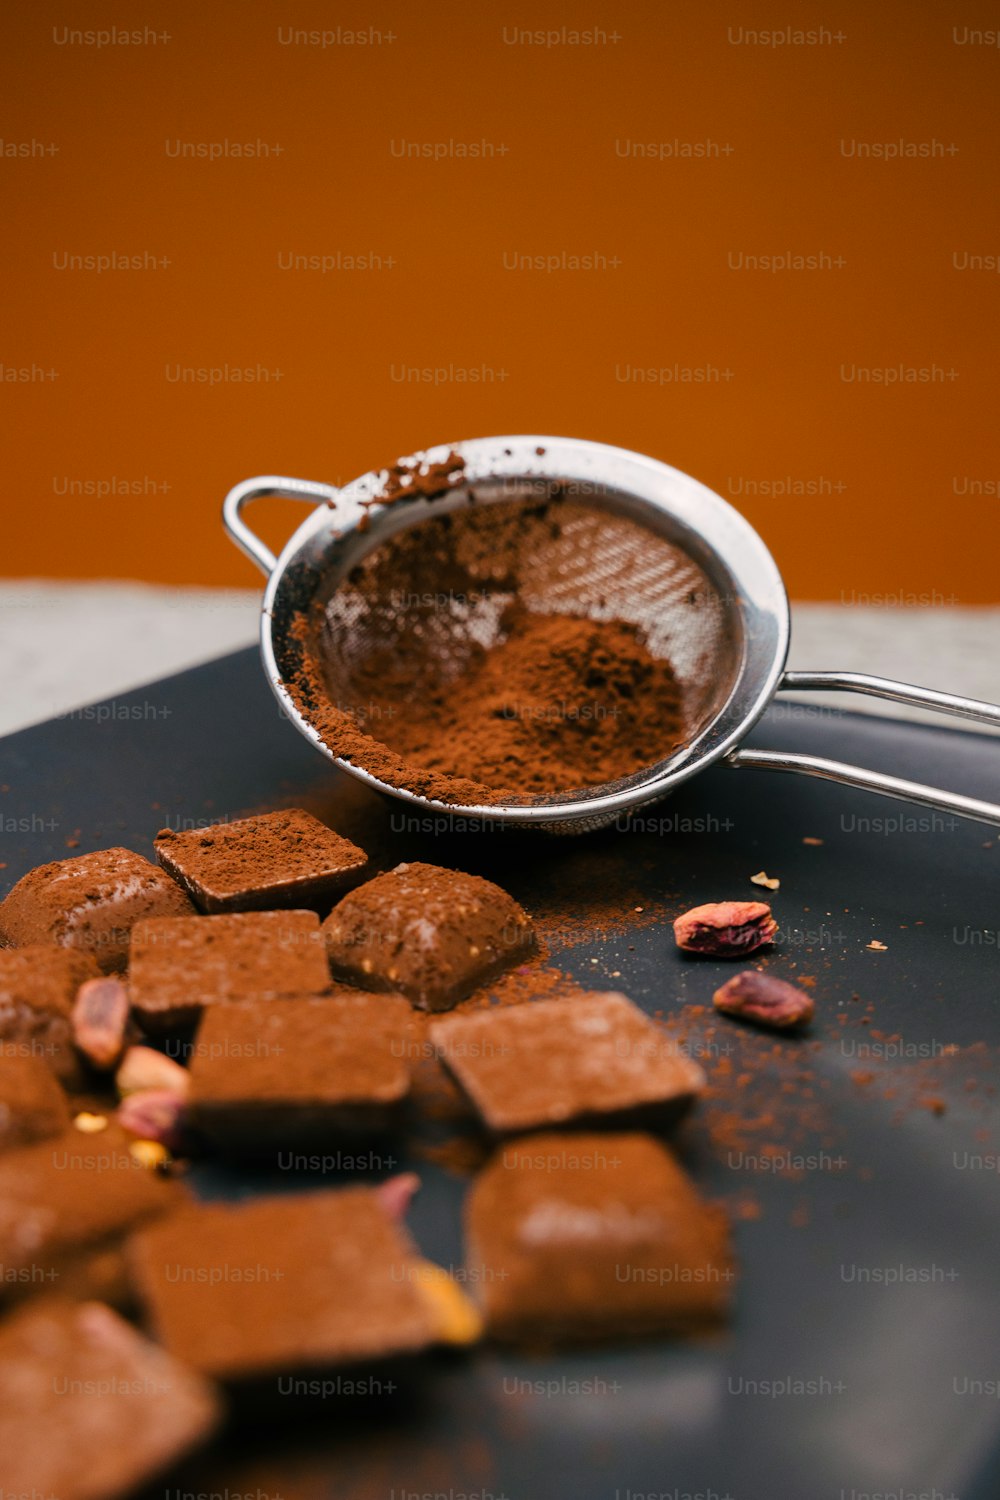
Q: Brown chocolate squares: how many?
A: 12